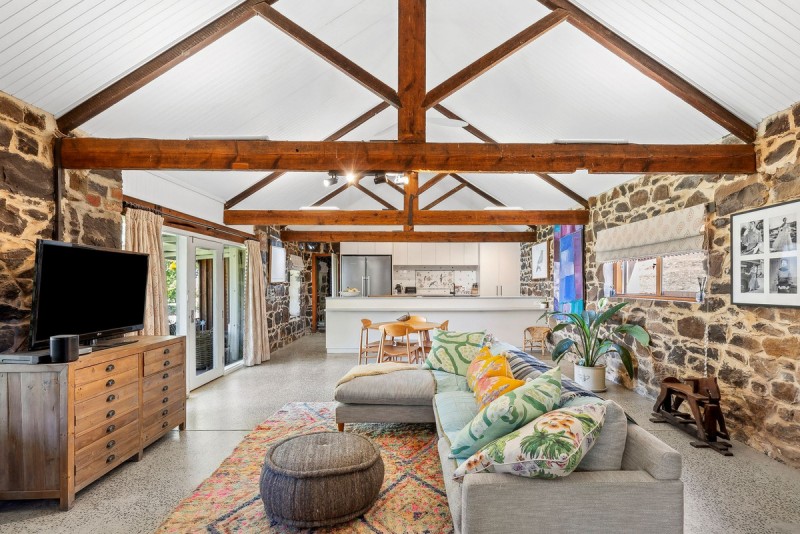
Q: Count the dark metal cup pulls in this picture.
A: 14